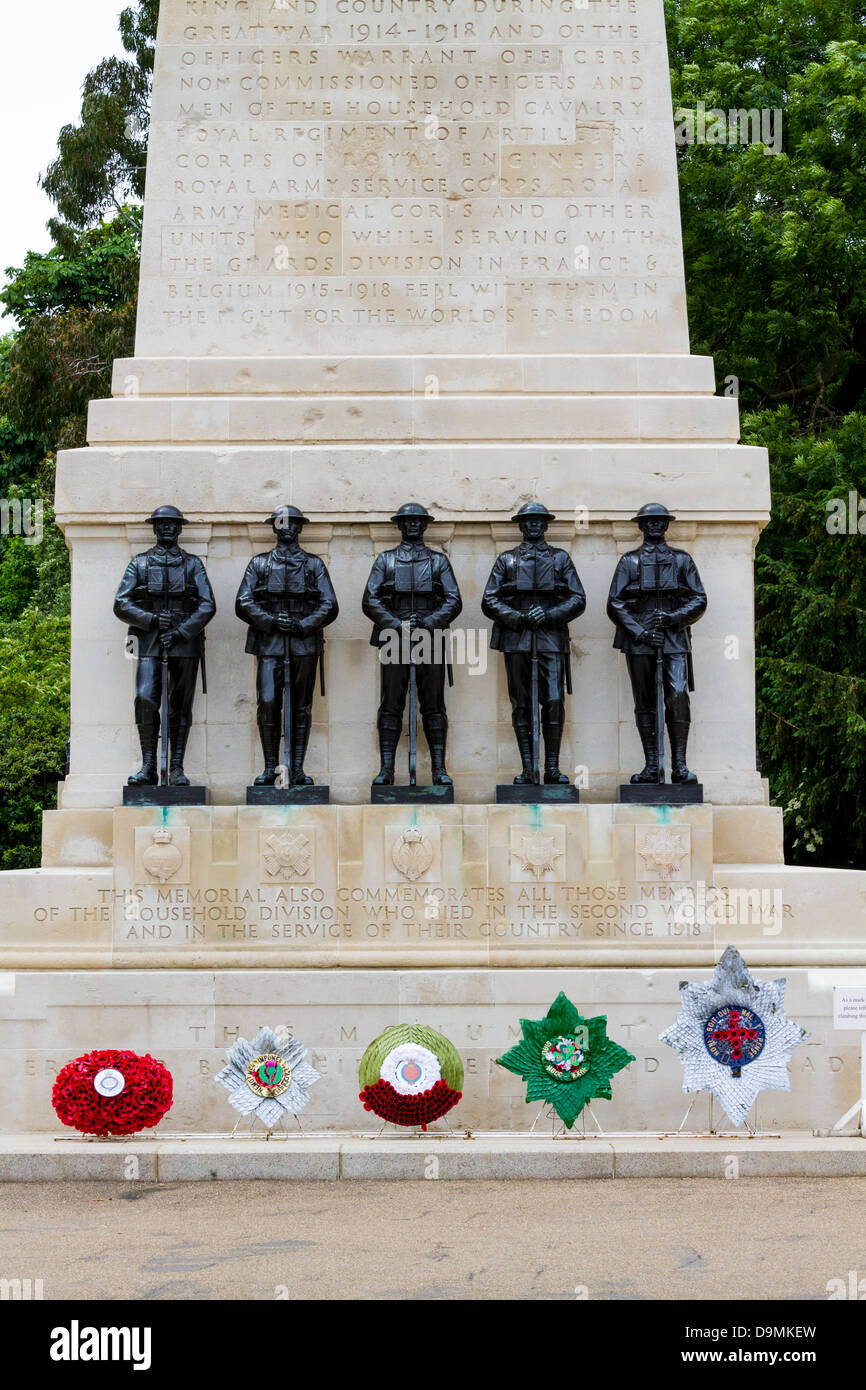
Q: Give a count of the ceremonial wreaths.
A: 5